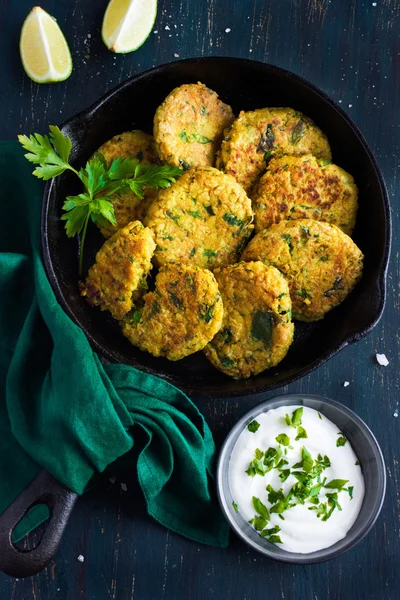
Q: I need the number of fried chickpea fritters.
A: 9